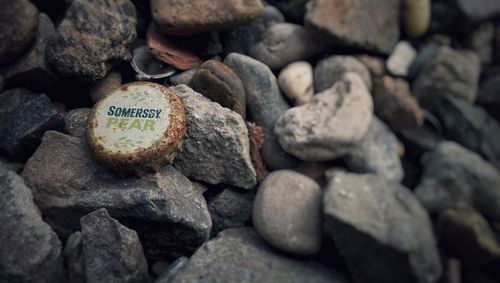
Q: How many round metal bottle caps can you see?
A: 1